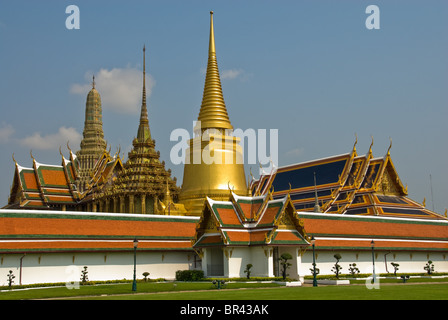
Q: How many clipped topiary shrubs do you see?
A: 10